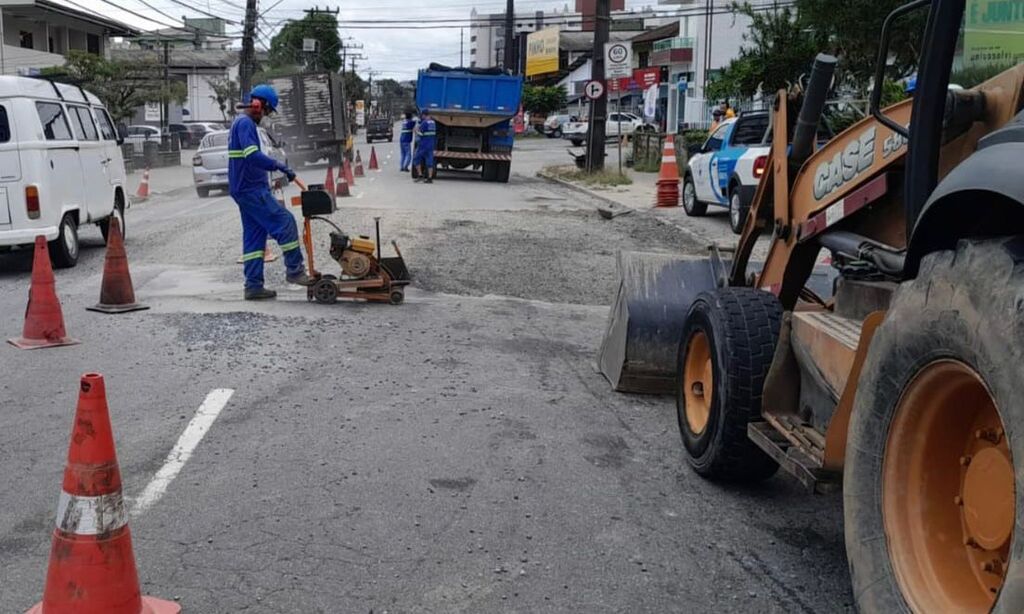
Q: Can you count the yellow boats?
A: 0